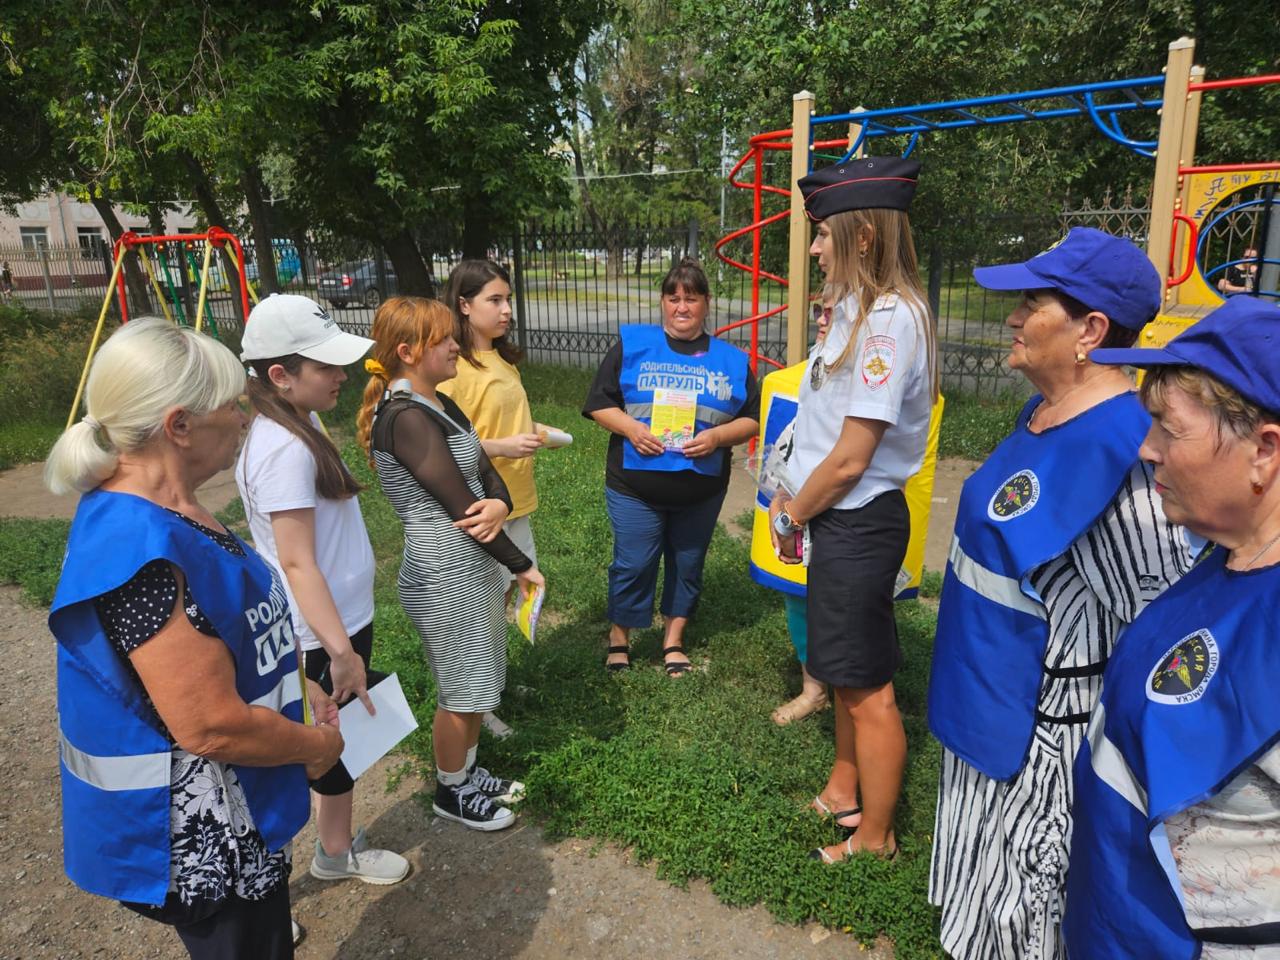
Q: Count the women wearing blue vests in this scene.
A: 4